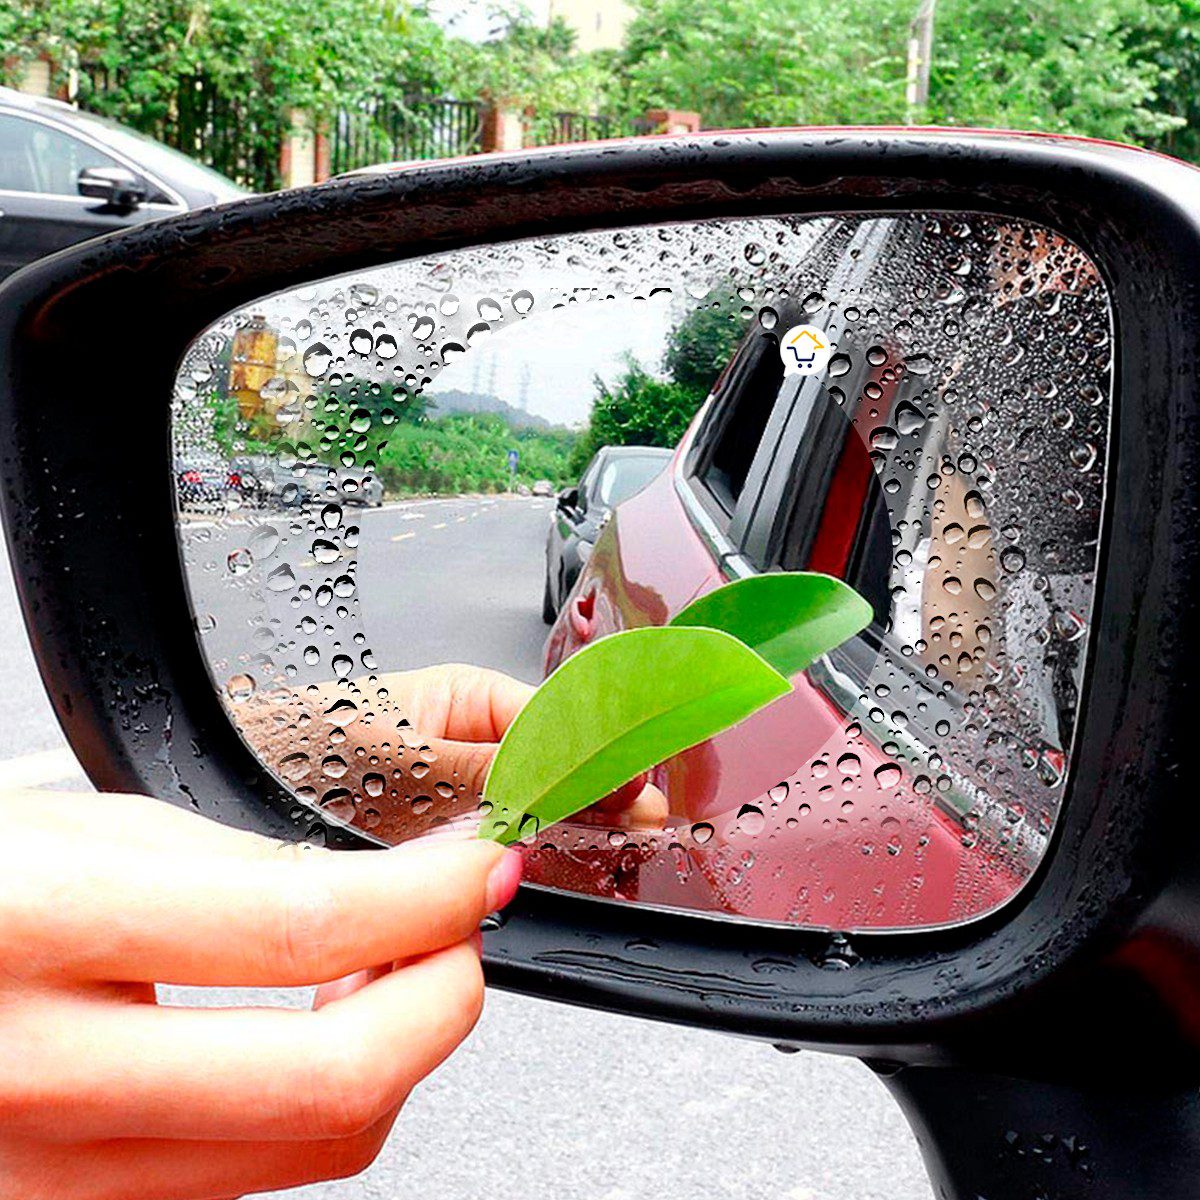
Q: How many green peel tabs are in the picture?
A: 0